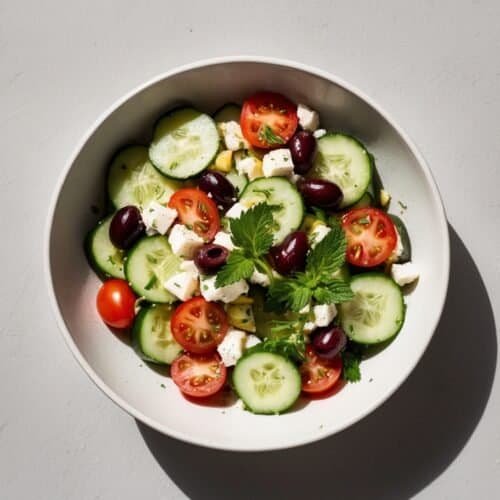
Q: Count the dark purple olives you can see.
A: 7